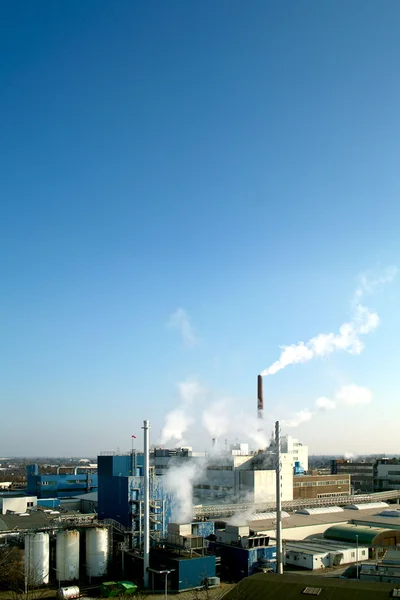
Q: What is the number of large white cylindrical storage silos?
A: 3